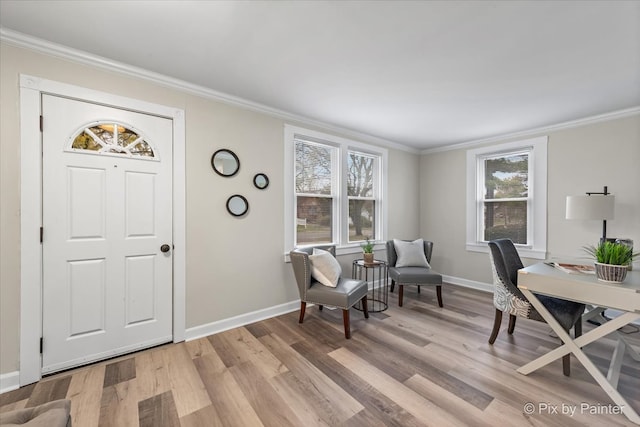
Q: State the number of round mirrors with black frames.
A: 3